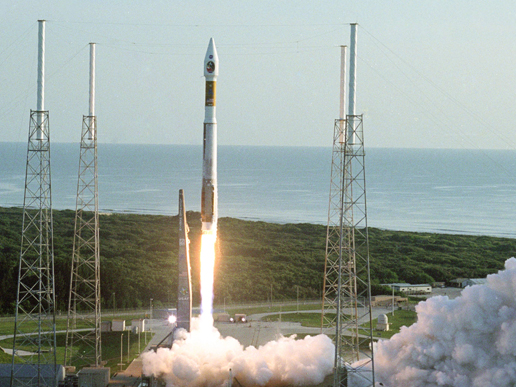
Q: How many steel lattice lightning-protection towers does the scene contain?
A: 4